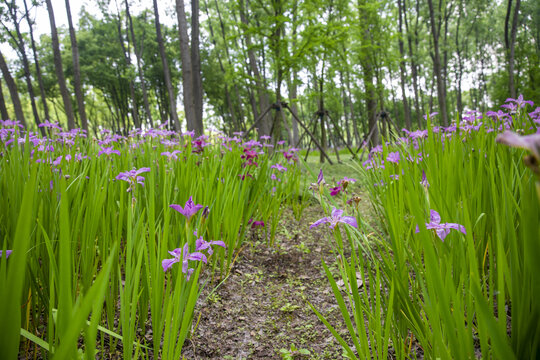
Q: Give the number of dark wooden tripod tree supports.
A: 3